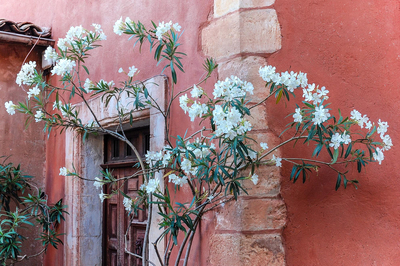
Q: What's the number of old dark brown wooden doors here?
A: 1